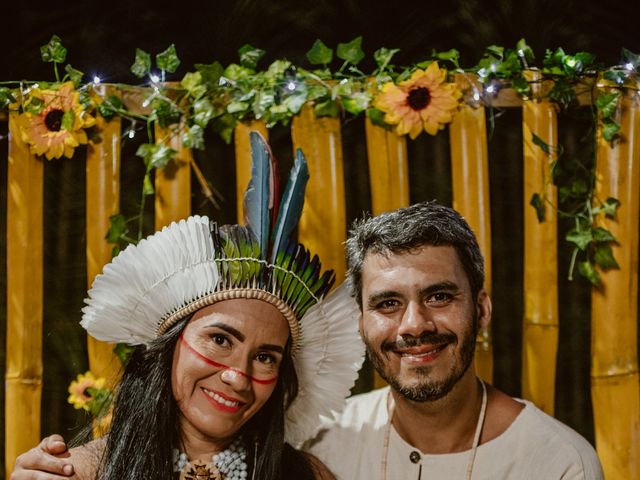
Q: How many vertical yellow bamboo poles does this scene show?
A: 9